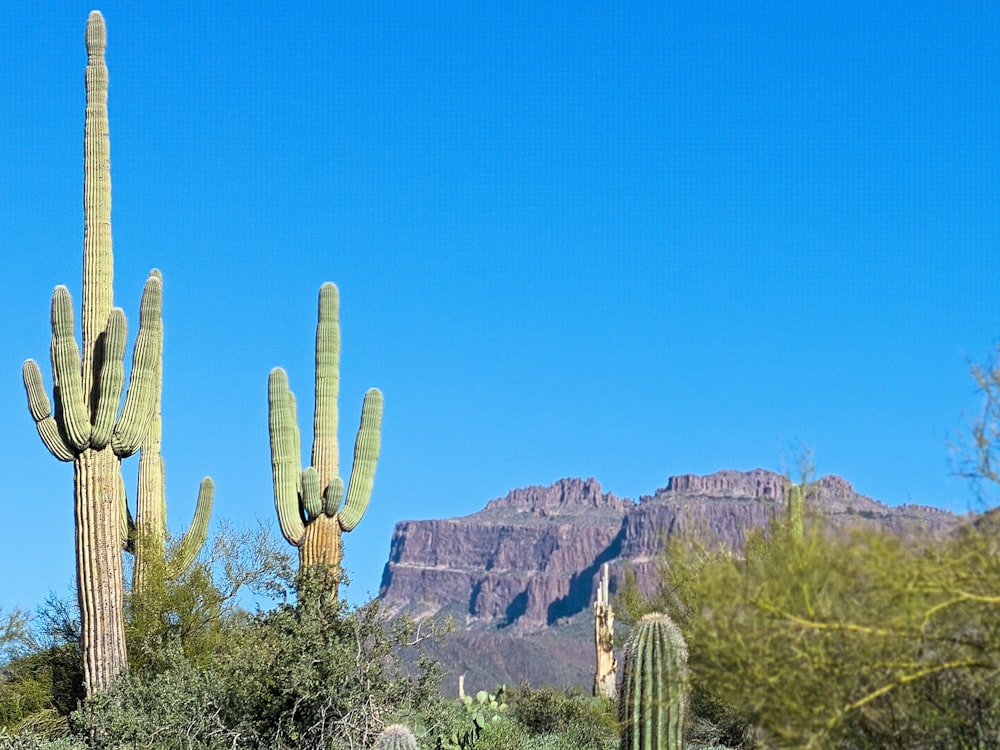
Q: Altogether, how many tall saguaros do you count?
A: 3